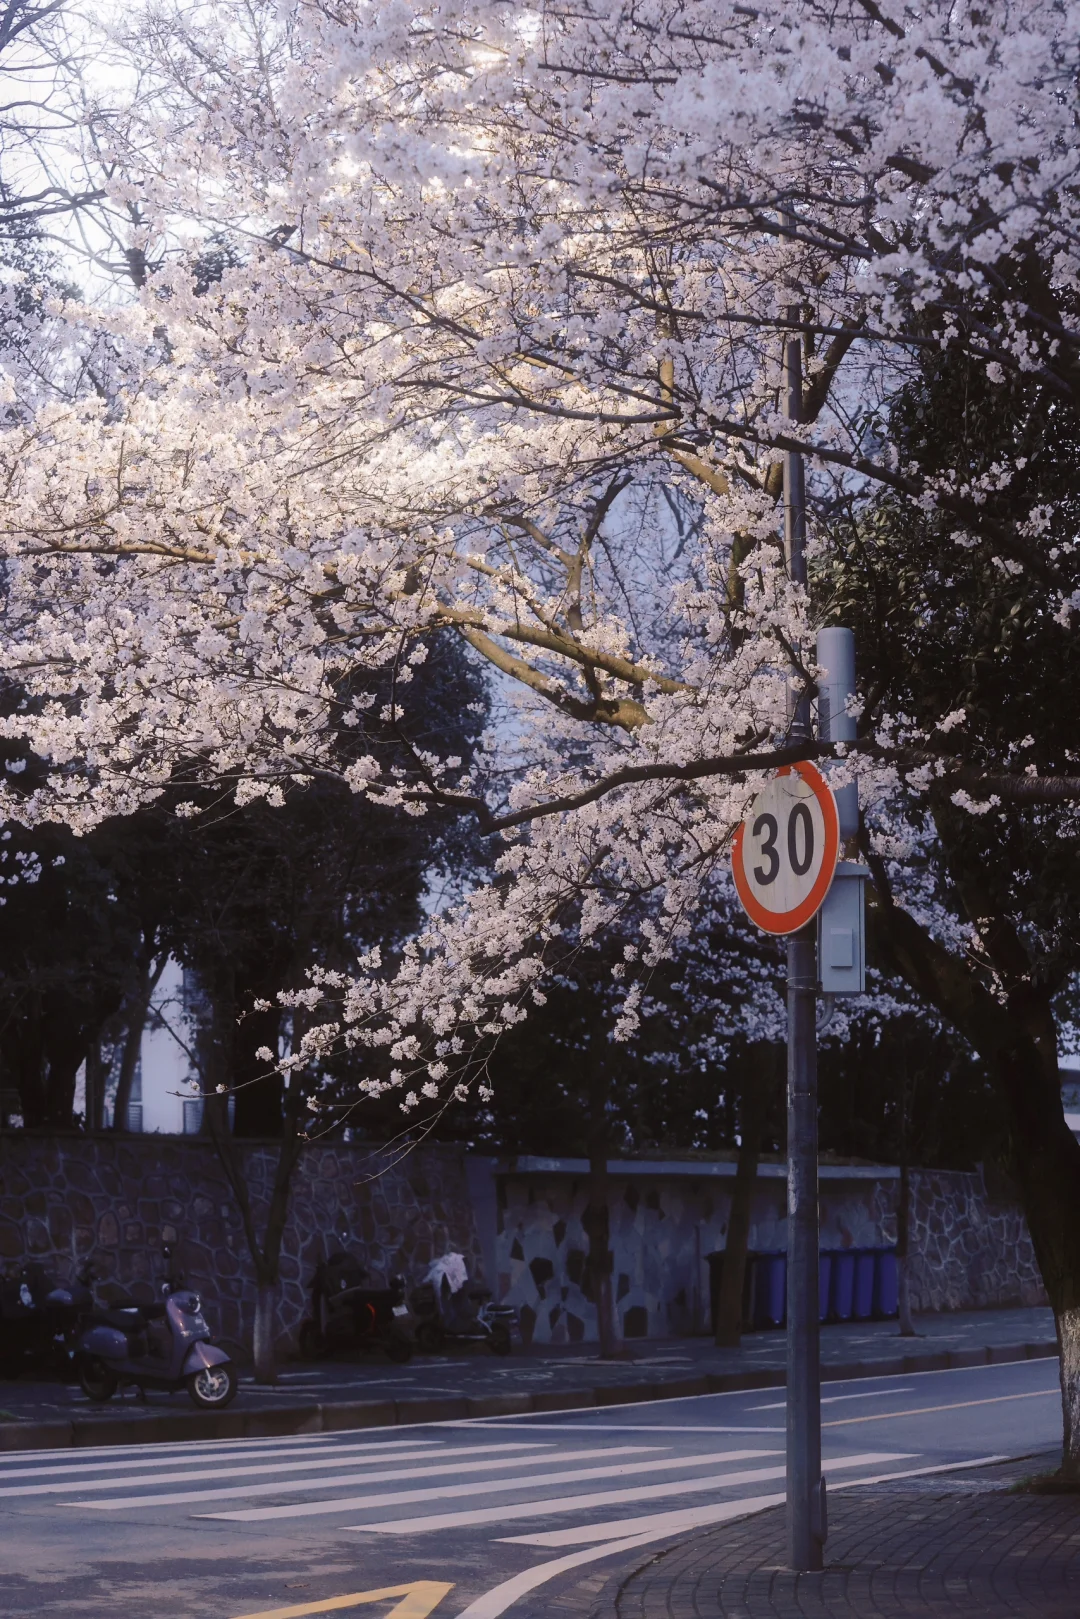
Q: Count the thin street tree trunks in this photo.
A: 4